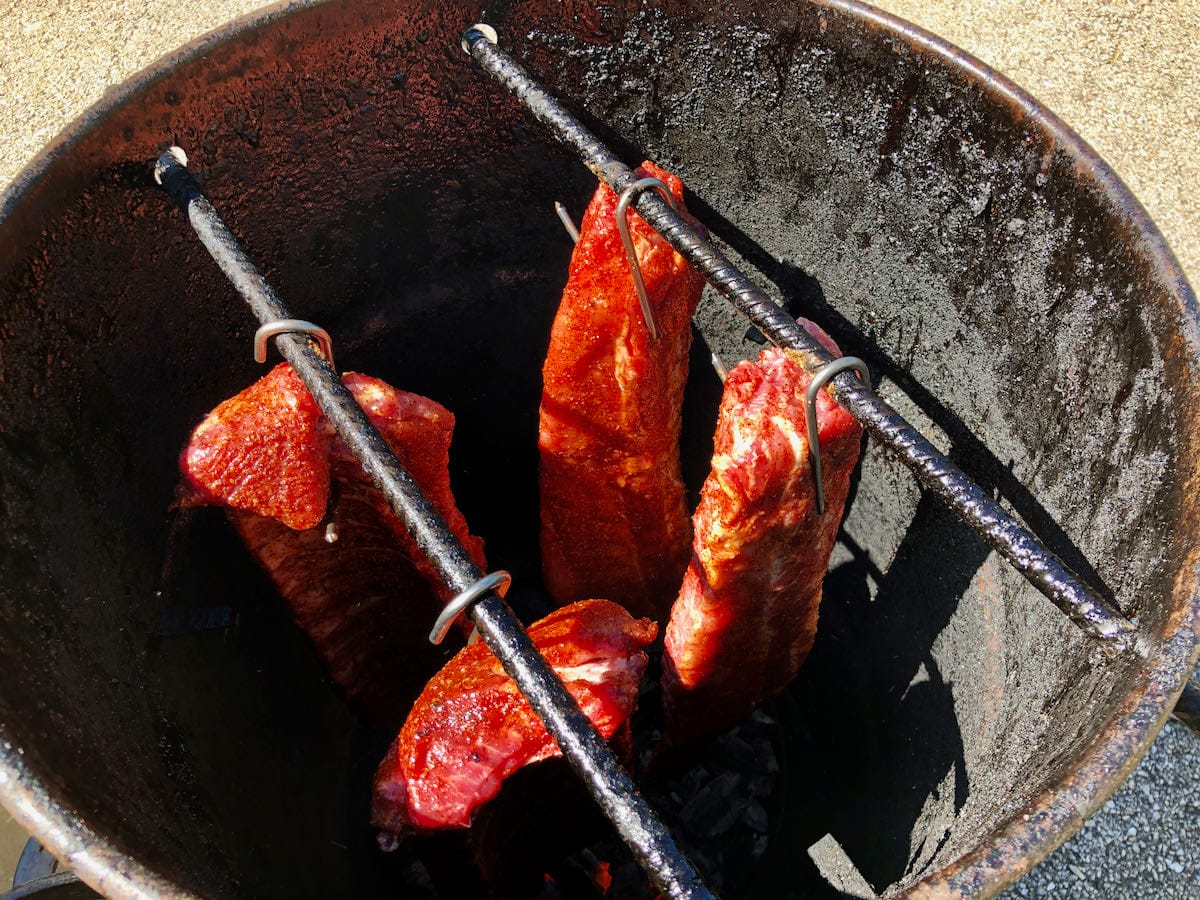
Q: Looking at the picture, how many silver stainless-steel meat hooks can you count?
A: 4